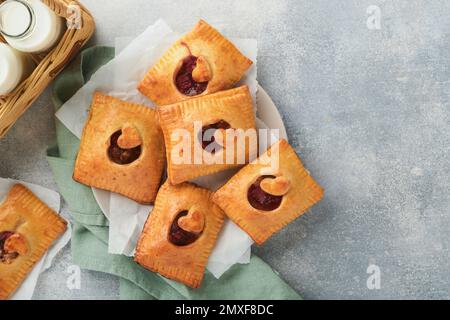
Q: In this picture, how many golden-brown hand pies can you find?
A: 6